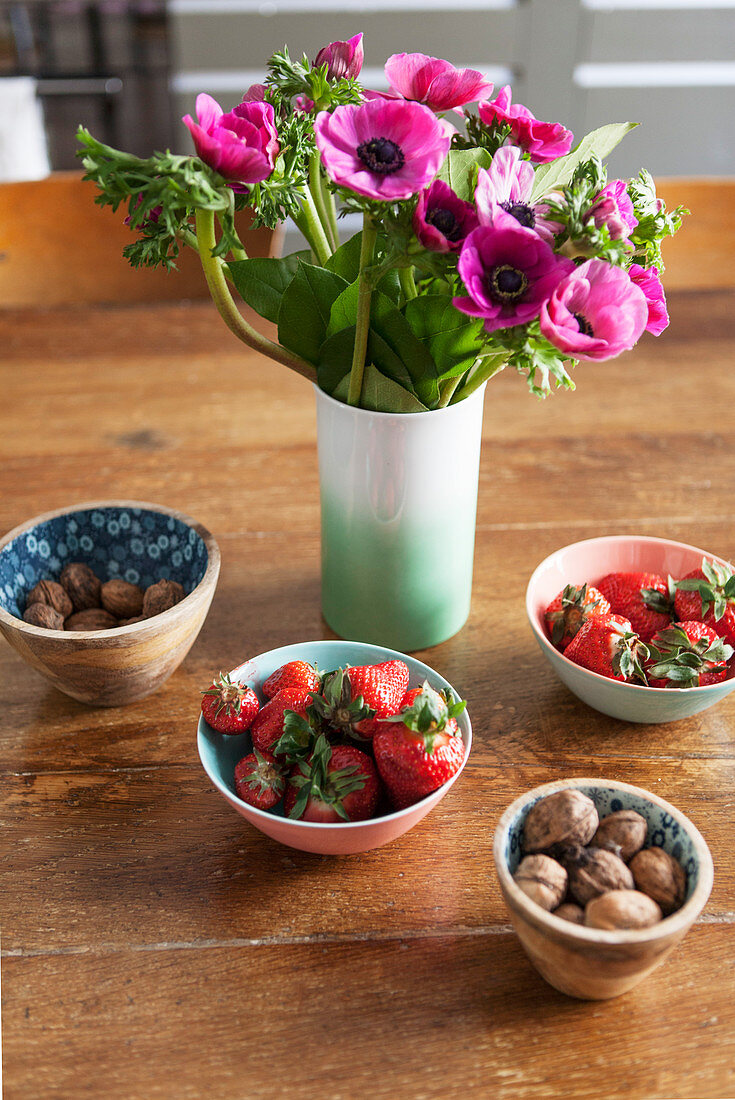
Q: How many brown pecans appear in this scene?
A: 14